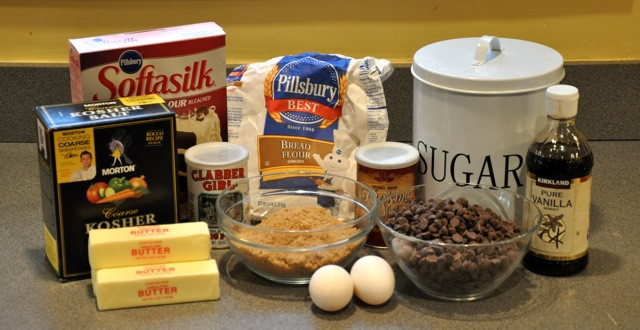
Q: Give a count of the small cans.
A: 2